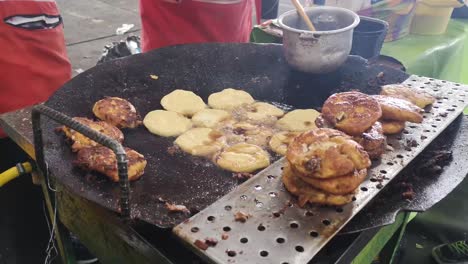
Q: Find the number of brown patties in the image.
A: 11